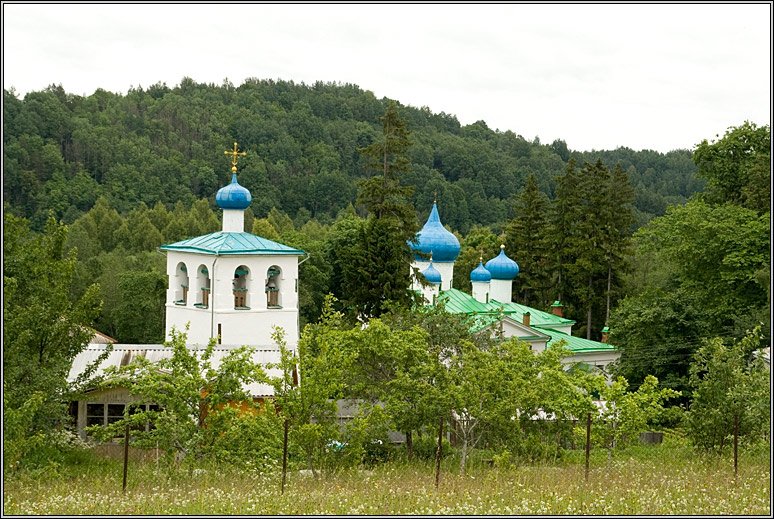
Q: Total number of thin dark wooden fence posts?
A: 5